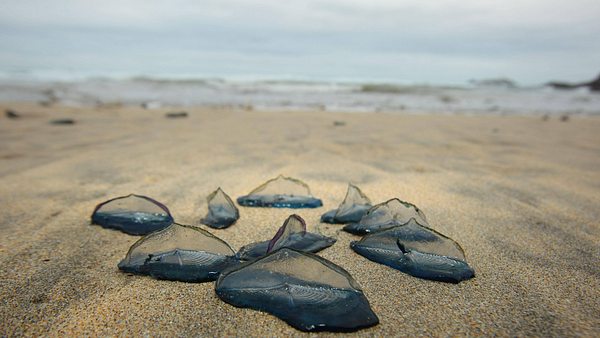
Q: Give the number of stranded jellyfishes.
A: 9